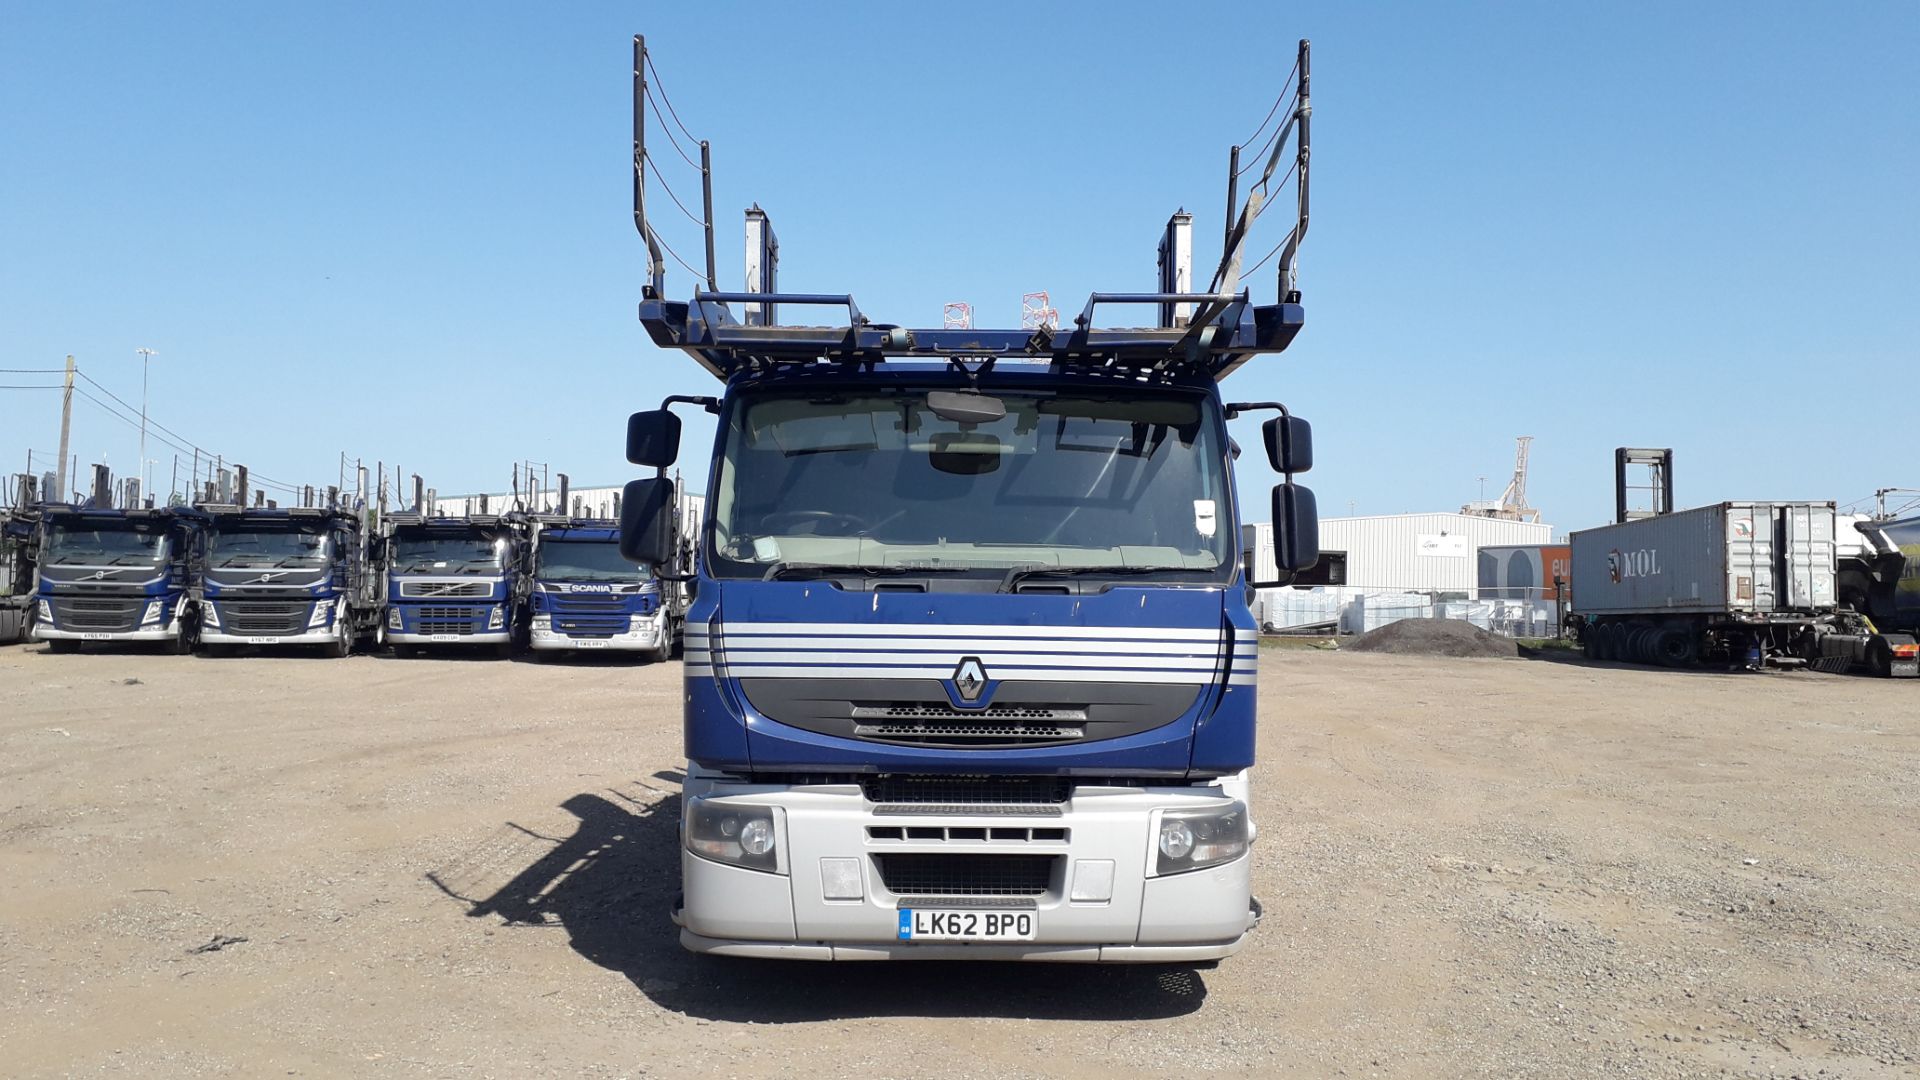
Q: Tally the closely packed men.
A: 0